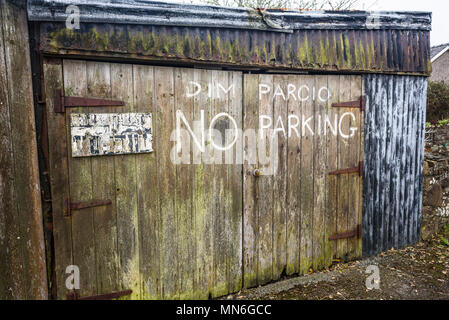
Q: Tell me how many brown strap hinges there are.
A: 6